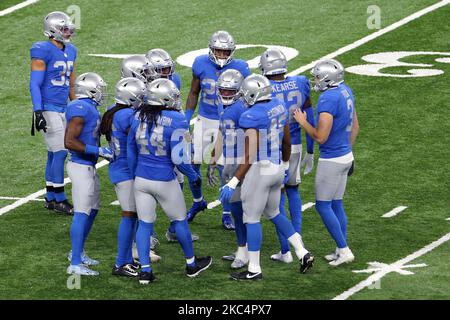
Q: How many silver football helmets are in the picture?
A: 11